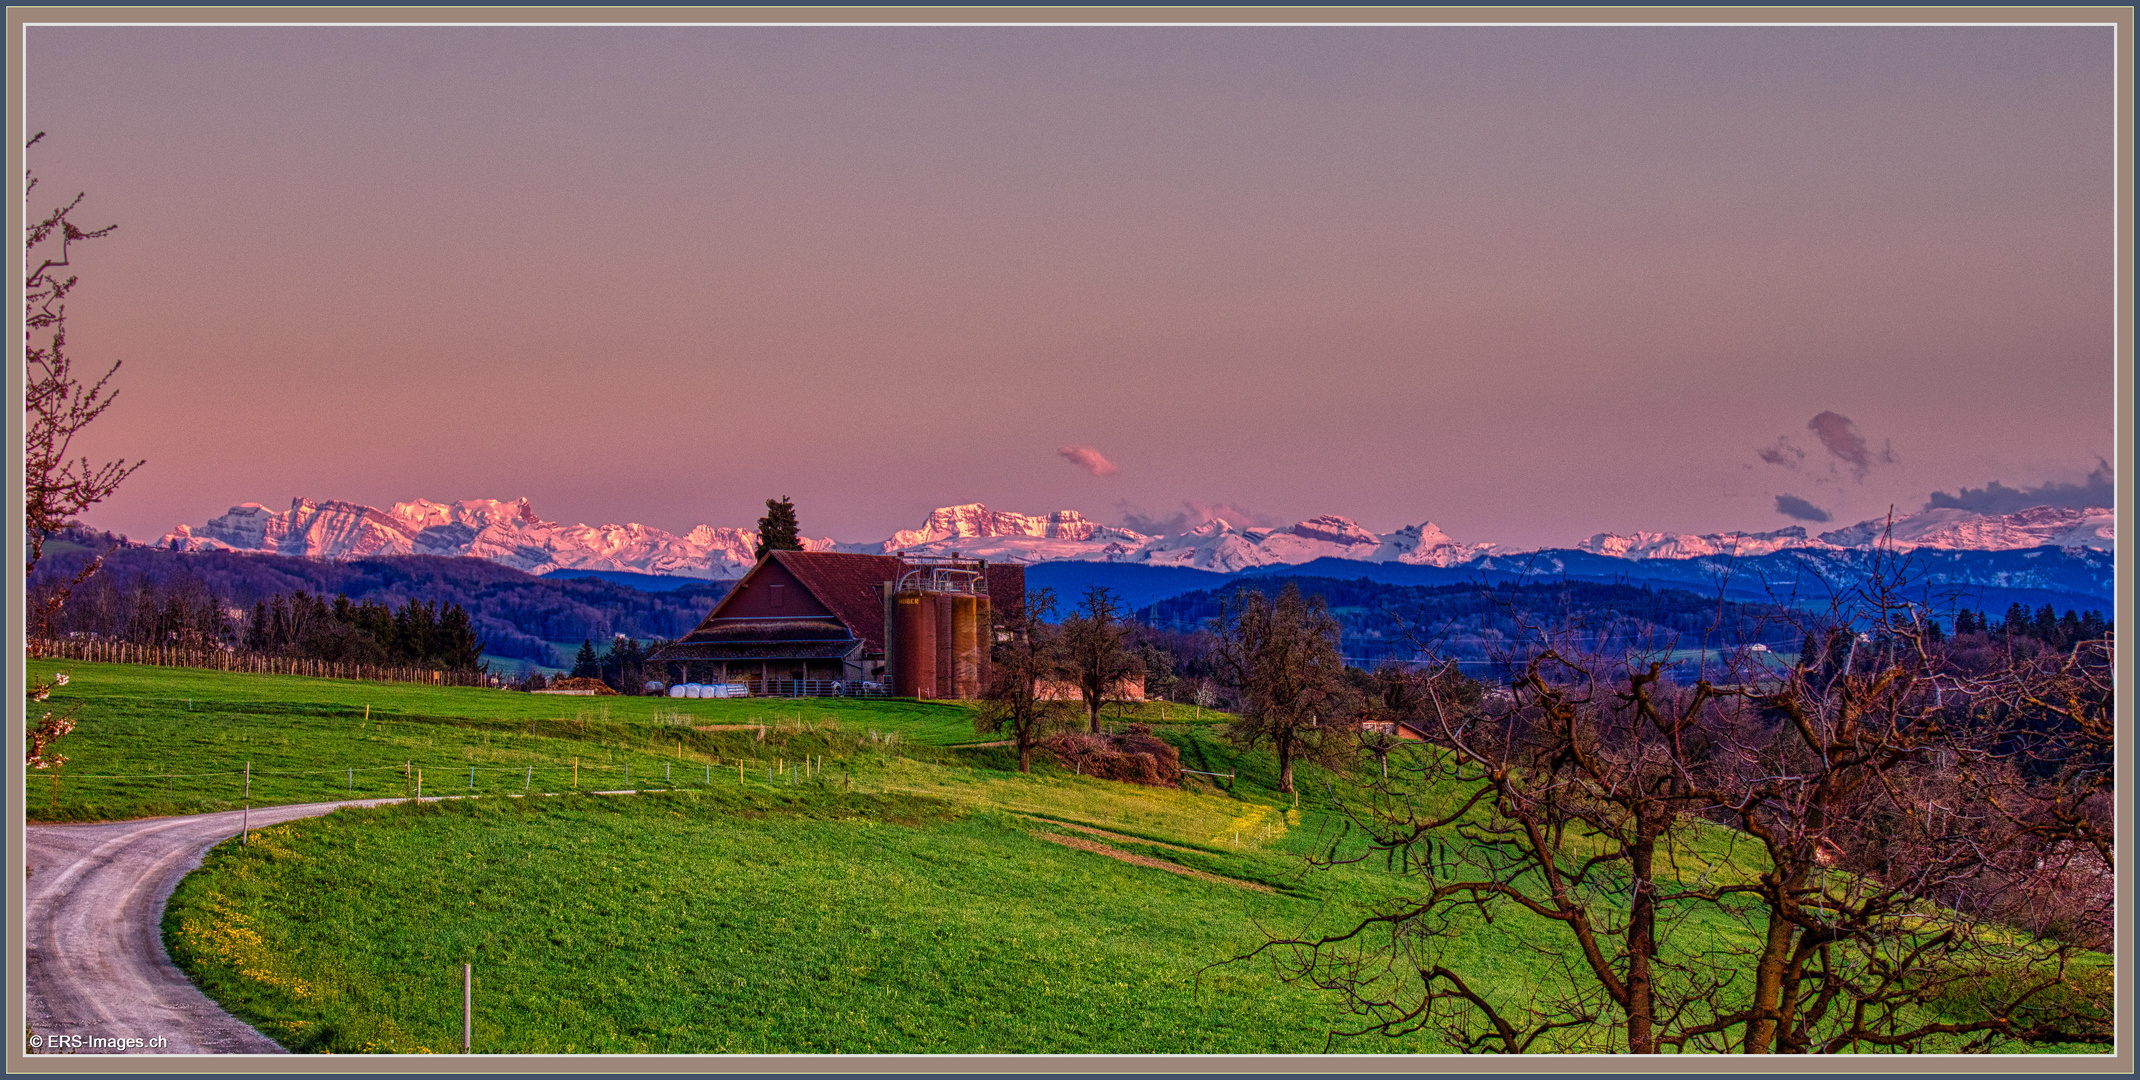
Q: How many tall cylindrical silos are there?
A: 4